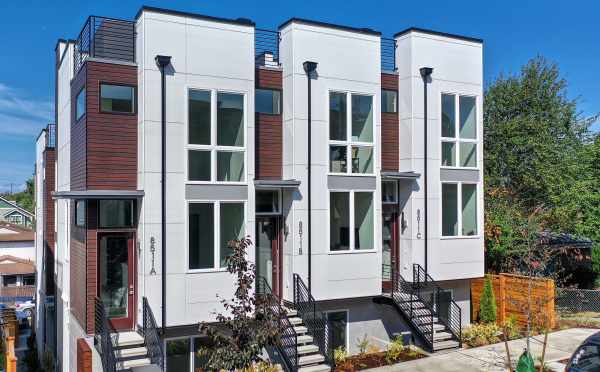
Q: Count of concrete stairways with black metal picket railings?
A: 3